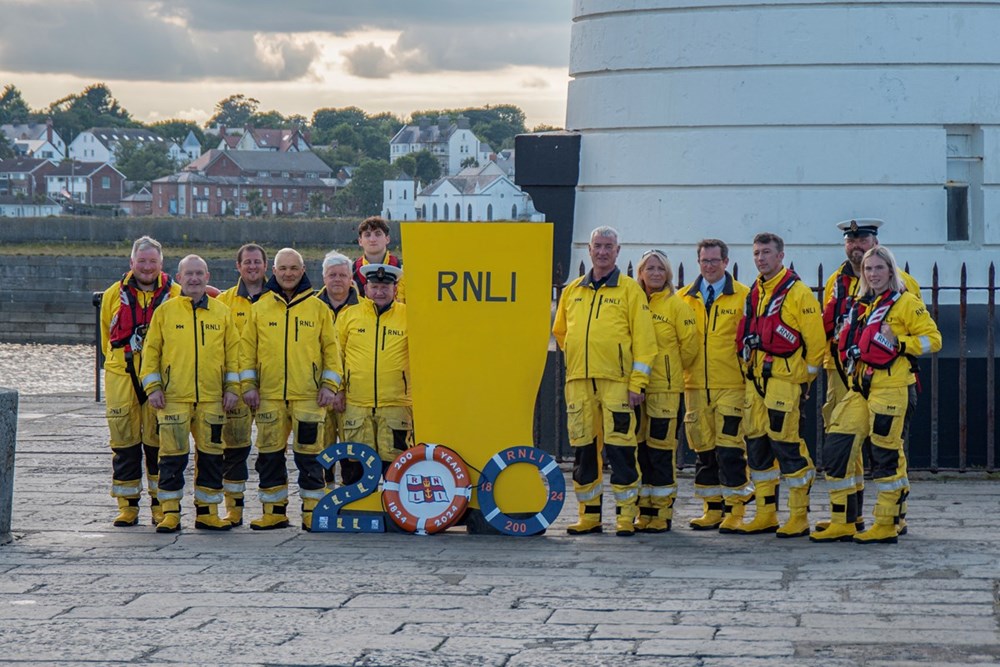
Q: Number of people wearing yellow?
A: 13